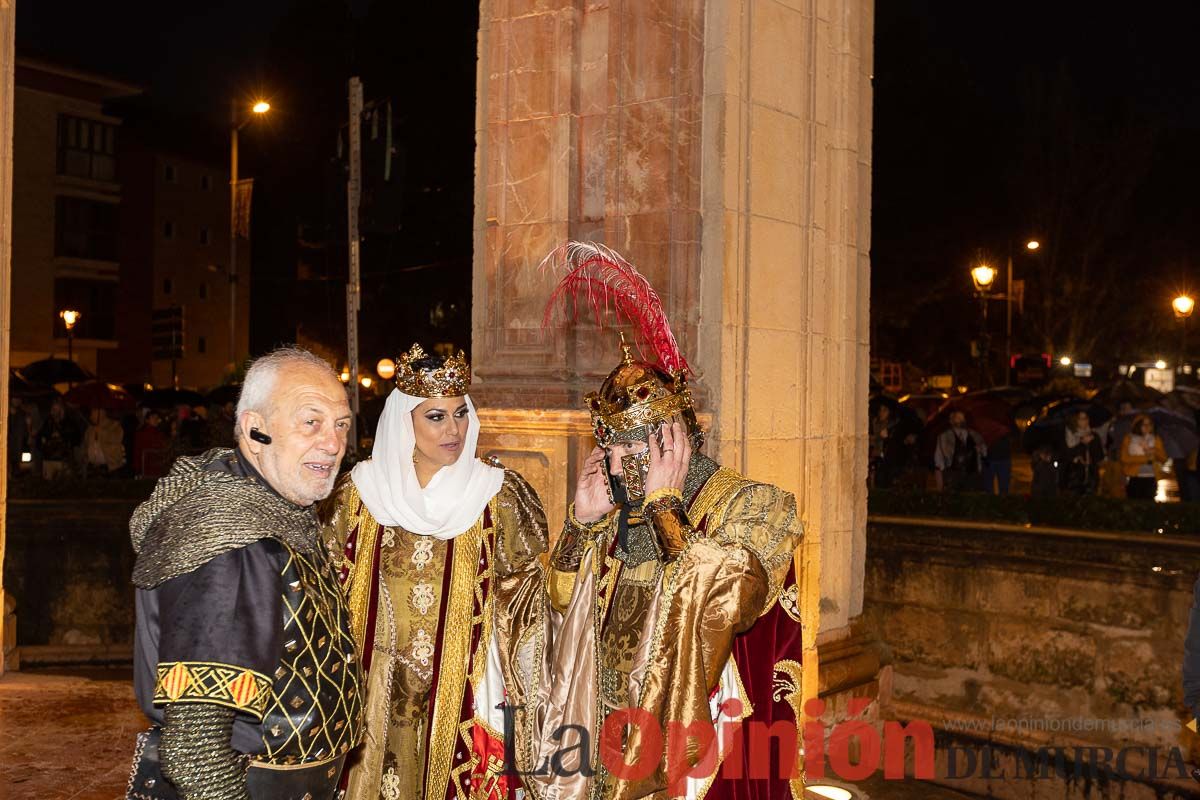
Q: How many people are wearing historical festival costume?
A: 3